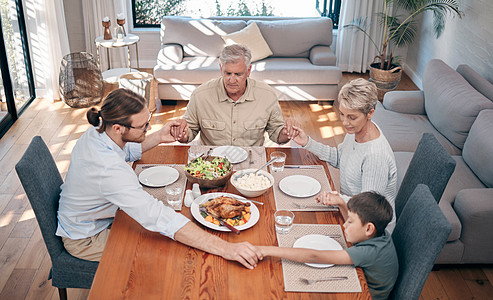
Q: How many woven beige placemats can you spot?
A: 4